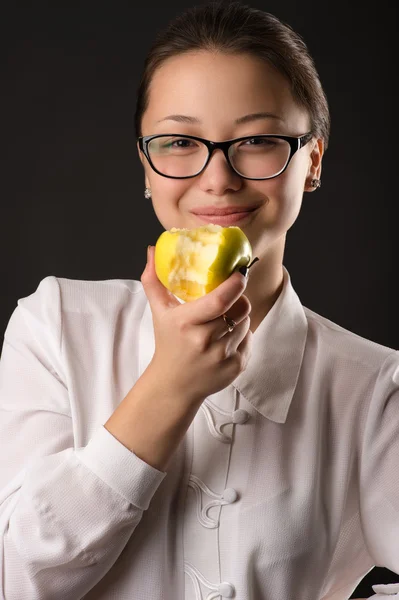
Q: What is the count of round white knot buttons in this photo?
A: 3